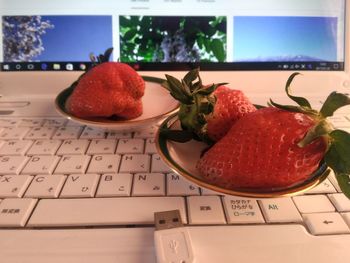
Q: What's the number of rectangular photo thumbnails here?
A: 3